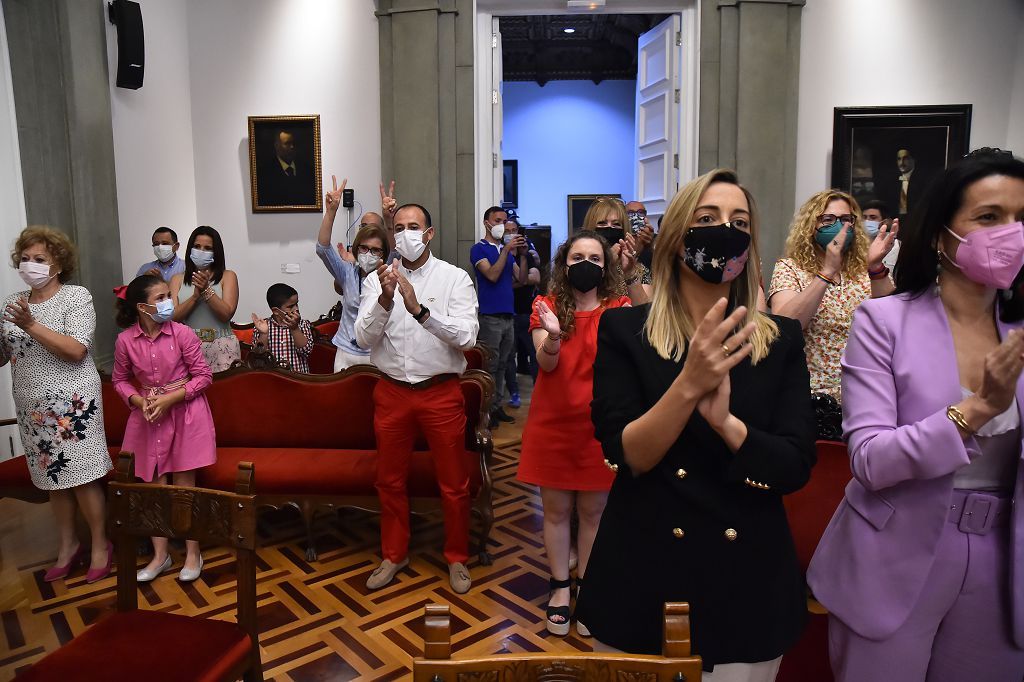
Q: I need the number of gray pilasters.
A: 3